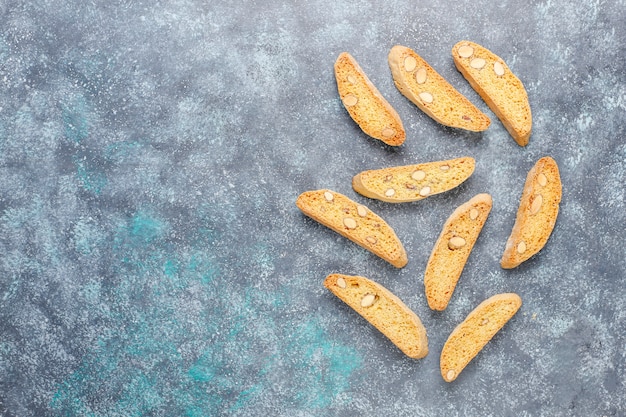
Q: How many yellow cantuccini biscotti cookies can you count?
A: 9